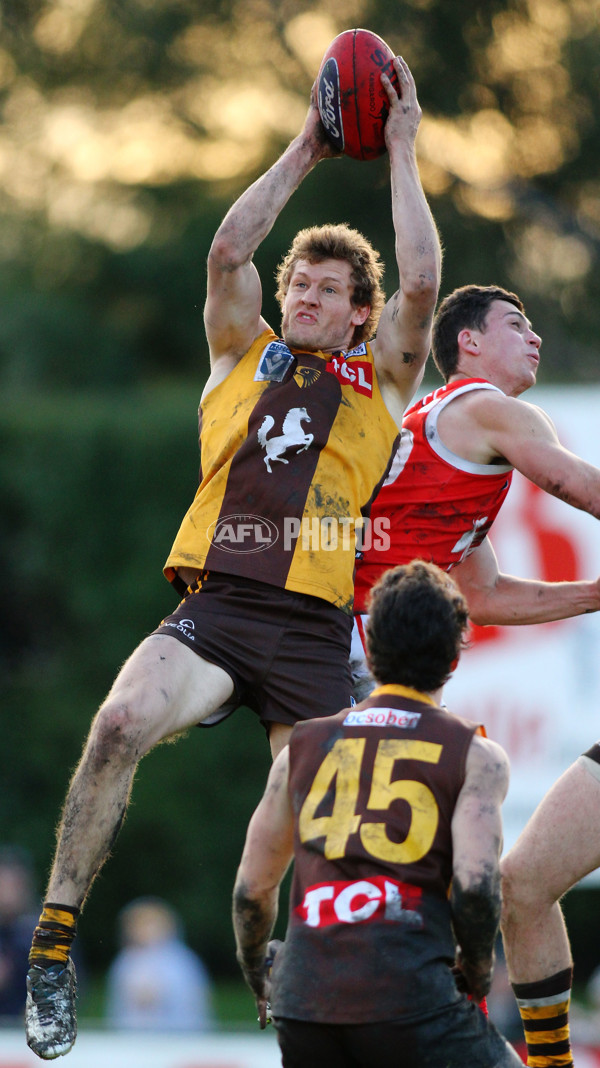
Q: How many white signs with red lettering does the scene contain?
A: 1